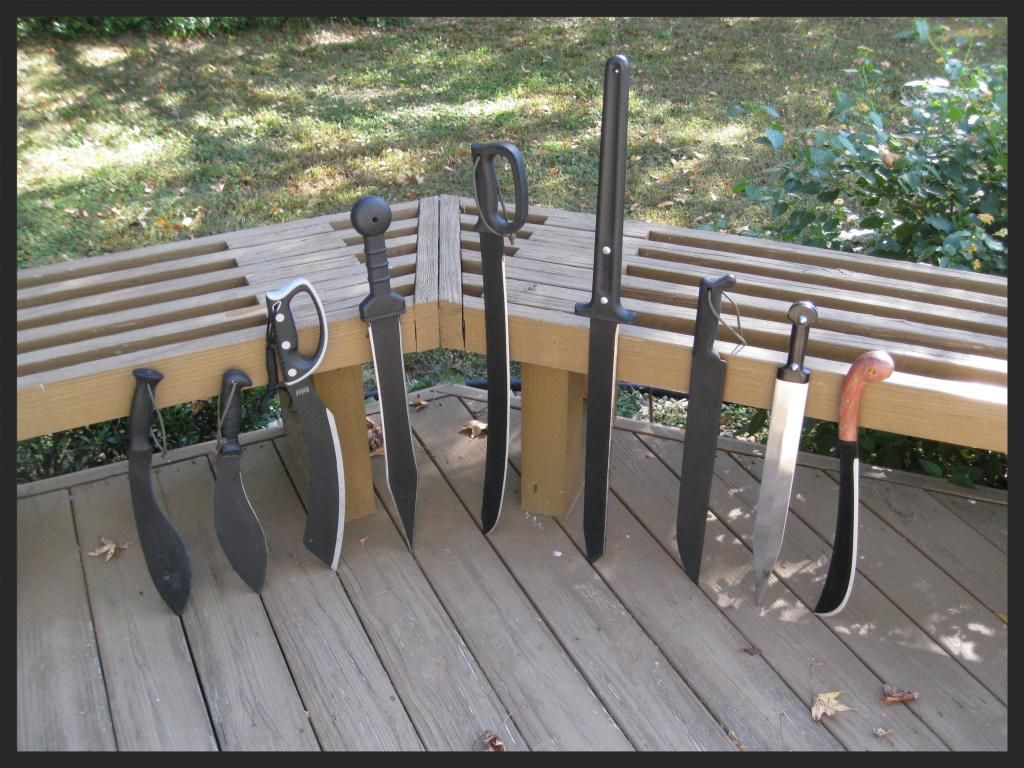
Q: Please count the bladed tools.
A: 9